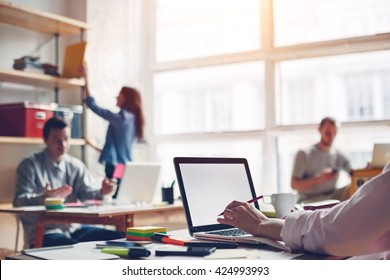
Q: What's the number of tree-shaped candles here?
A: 0